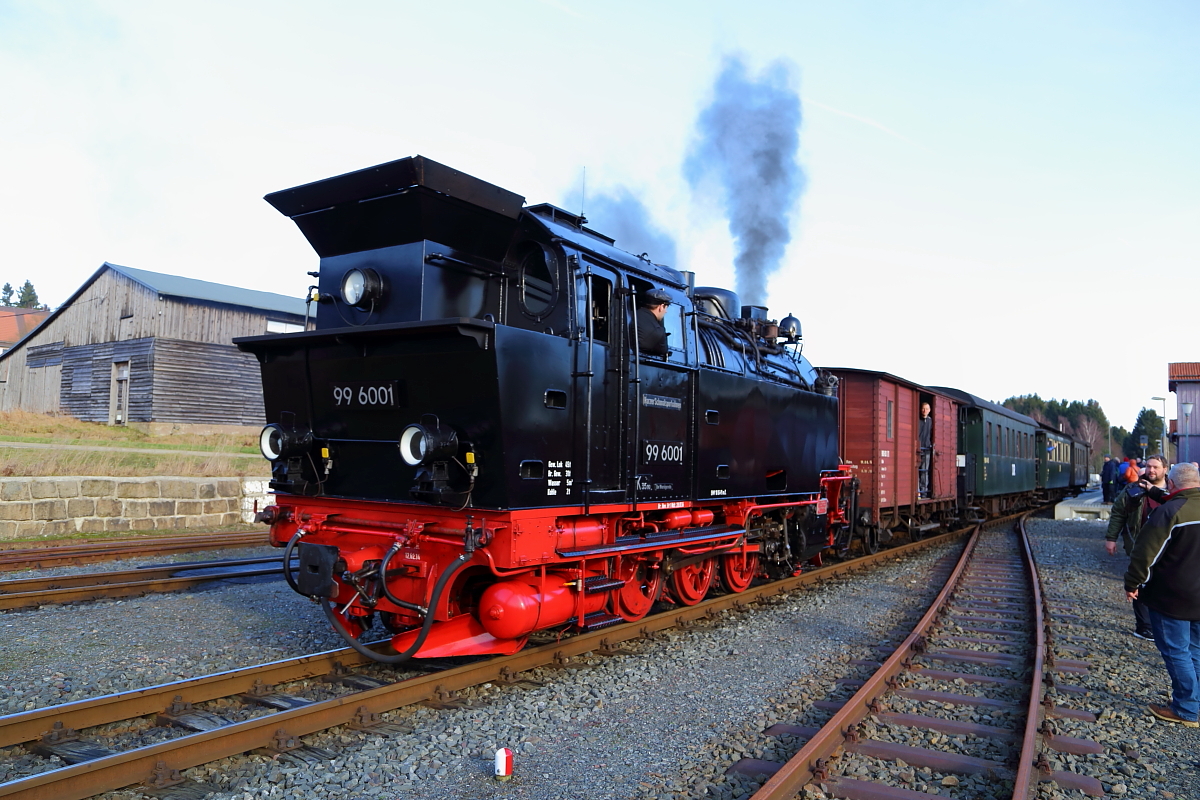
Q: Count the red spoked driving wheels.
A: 3